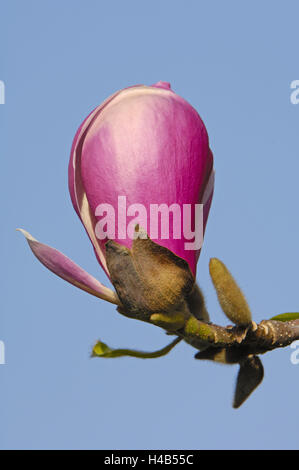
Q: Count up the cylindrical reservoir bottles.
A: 0